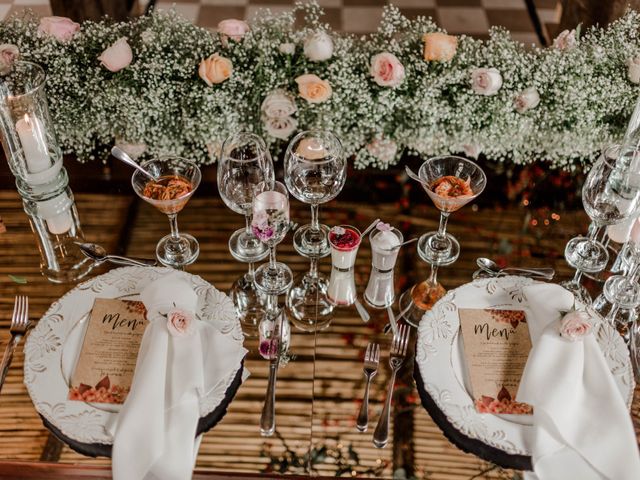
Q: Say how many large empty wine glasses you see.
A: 3